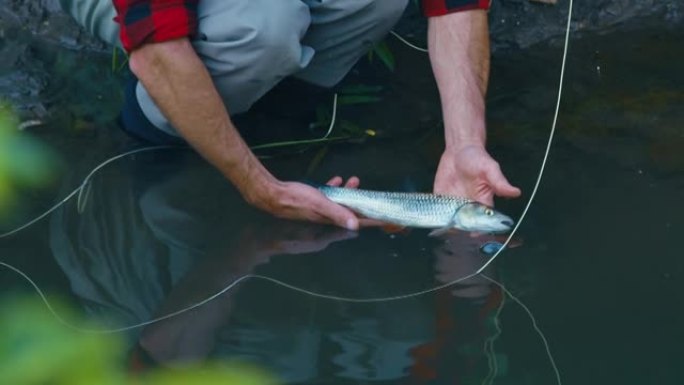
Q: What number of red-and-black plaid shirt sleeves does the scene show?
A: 2